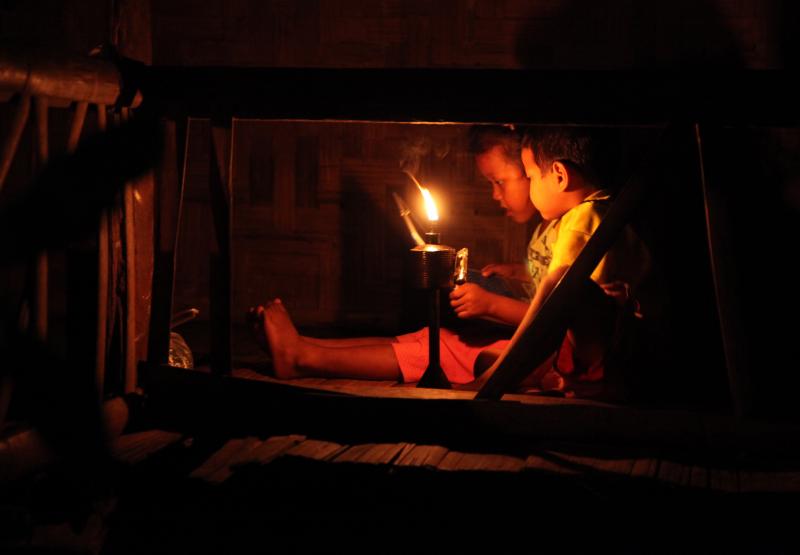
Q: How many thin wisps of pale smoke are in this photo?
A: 1